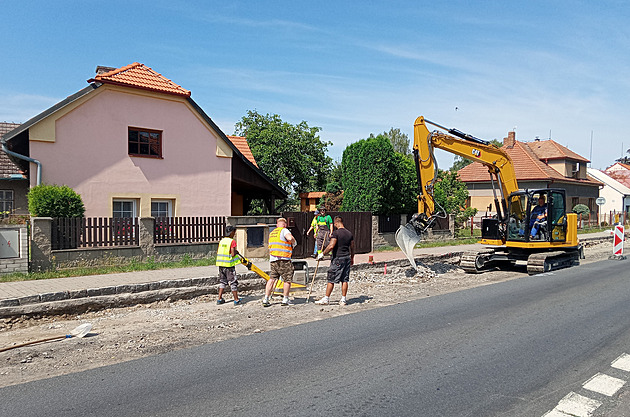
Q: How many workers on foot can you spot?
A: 5